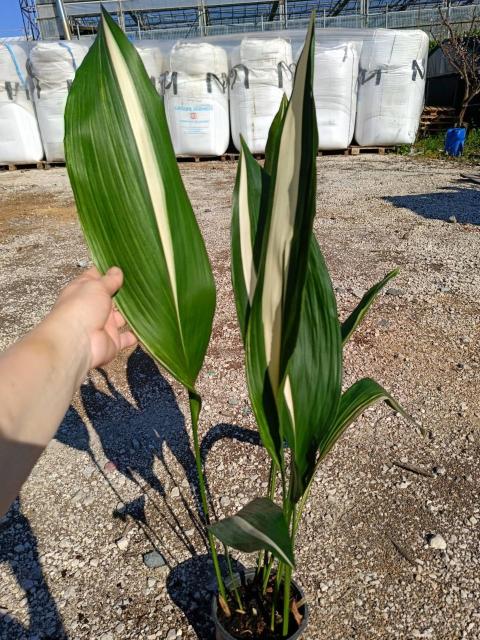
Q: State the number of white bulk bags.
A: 7